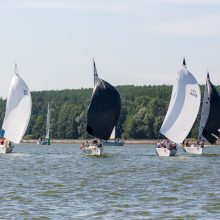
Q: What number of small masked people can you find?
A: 0